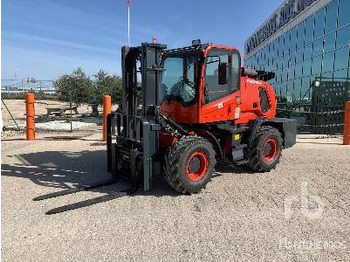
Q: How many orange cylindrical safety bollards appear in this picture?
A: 3